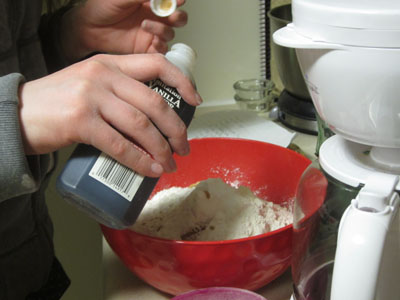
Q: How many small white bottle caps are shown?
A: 1